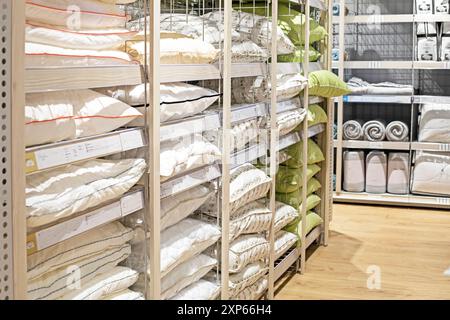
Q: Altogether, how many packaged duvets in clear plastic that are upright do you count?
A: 3